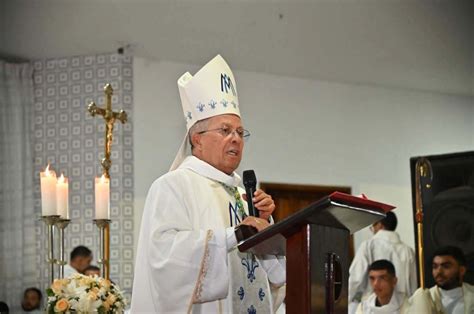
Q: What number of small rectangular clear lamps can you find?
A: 0